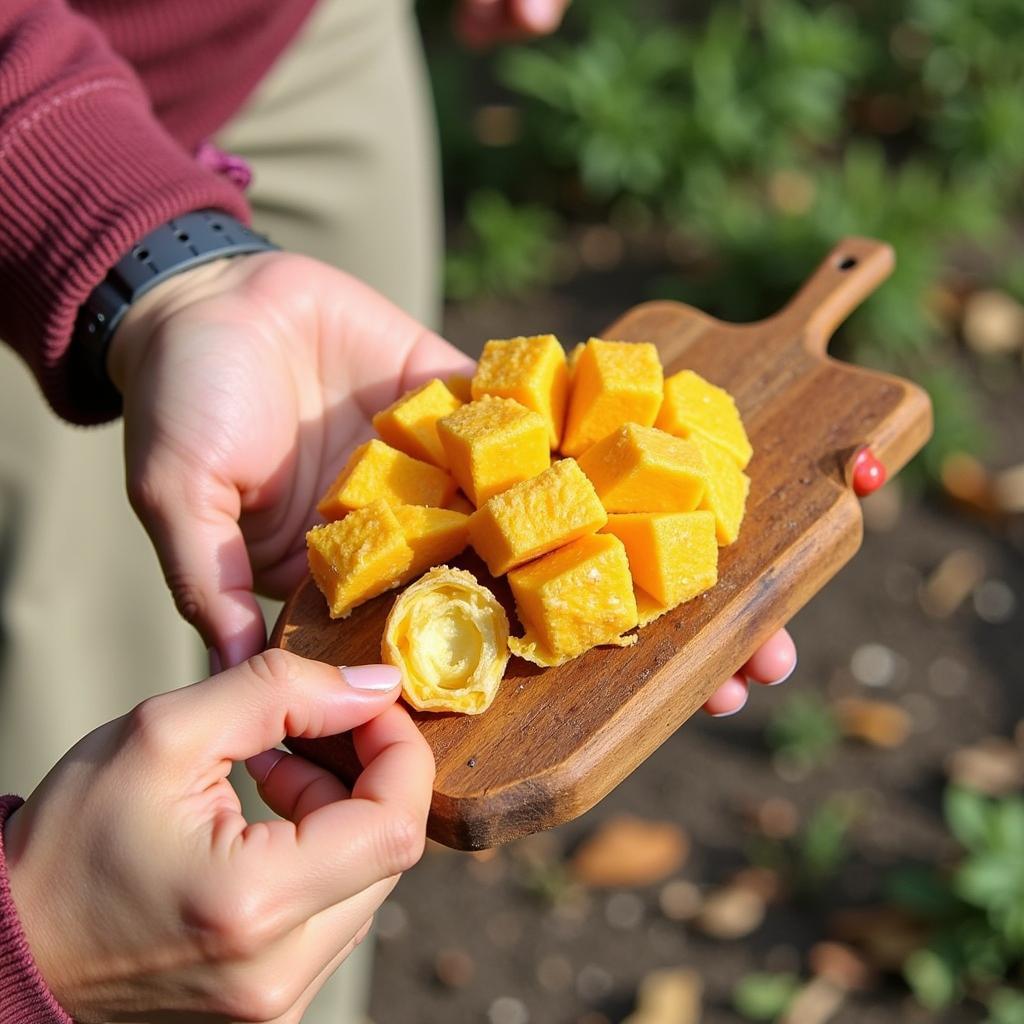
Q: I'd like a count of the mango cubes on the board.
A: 13